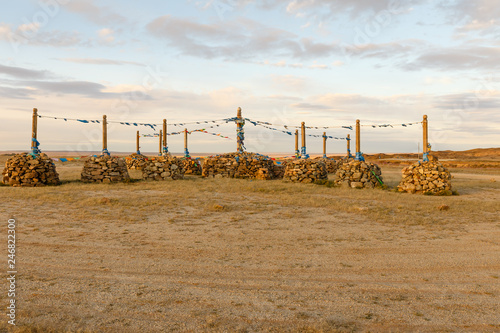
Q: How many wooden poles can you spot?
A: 13